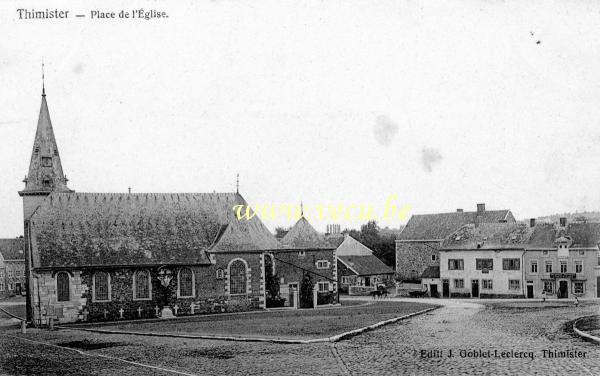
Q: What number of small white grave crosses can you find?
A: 7